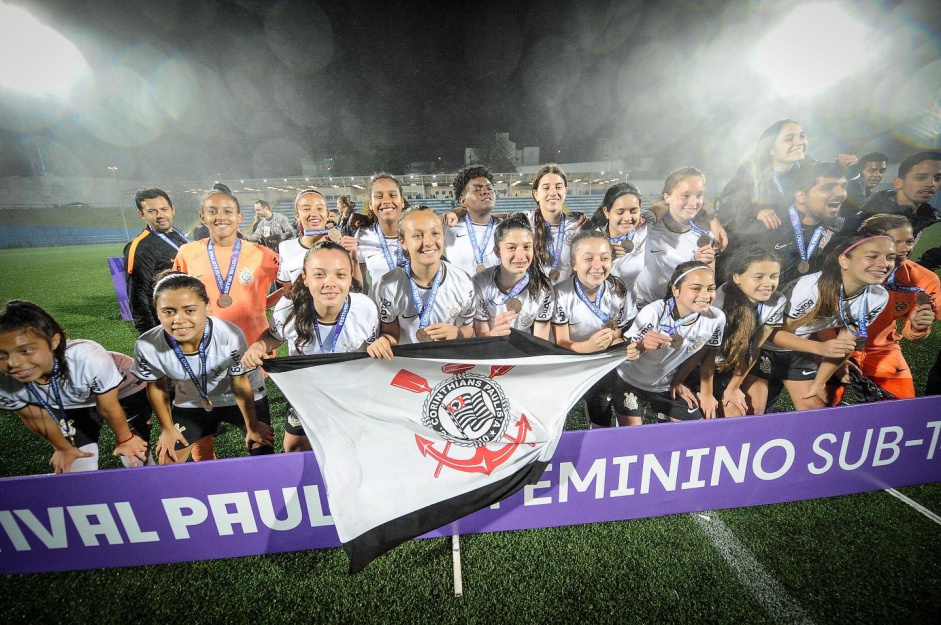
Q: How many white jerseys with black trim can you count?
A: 15